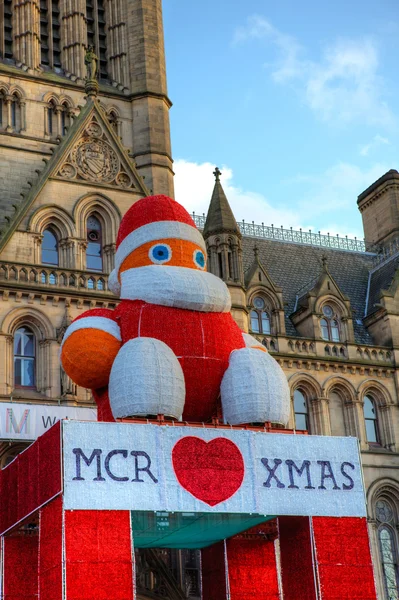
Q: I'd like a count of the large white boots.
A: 2